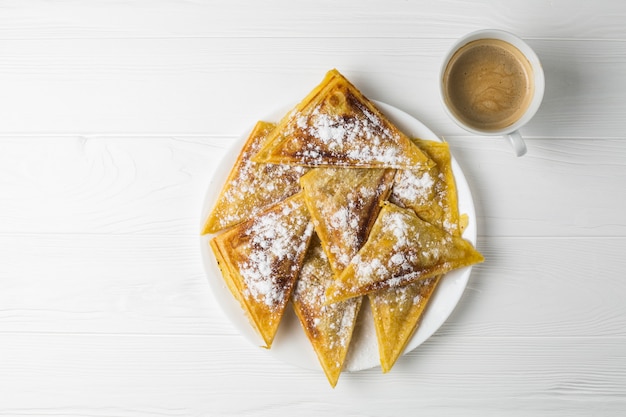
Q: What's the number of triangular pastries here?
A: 8